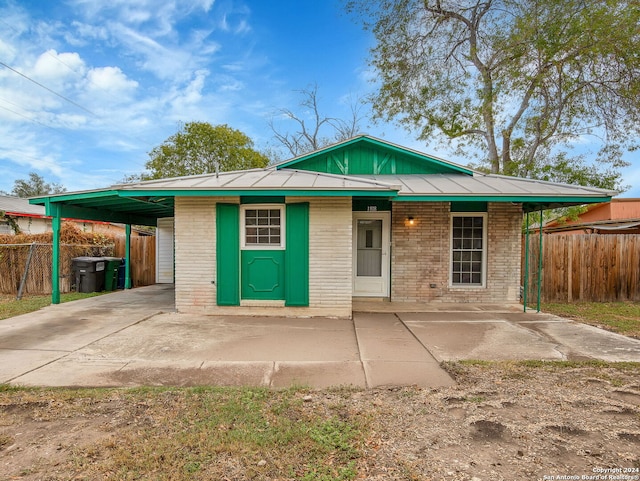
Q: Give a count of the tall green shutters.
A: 2